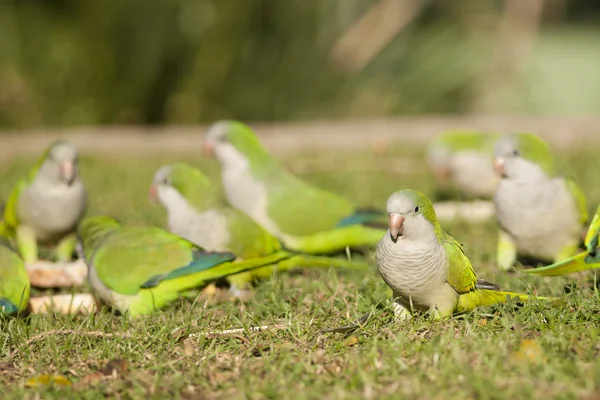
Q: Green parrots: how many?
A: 9